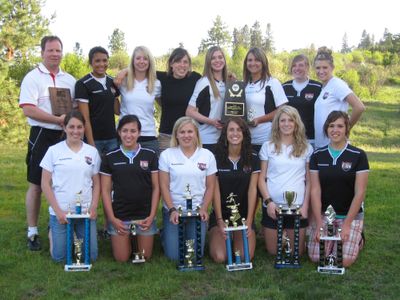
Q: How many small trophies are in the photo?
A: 1